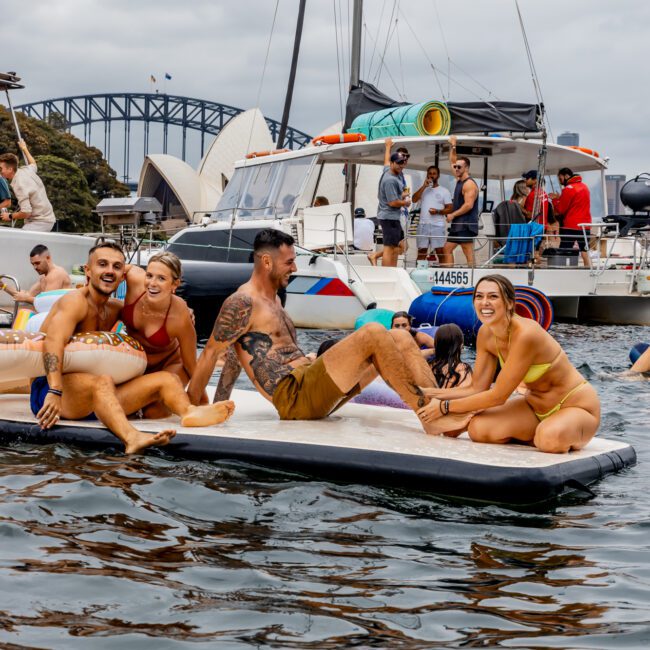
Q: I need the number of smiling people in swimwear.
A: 4